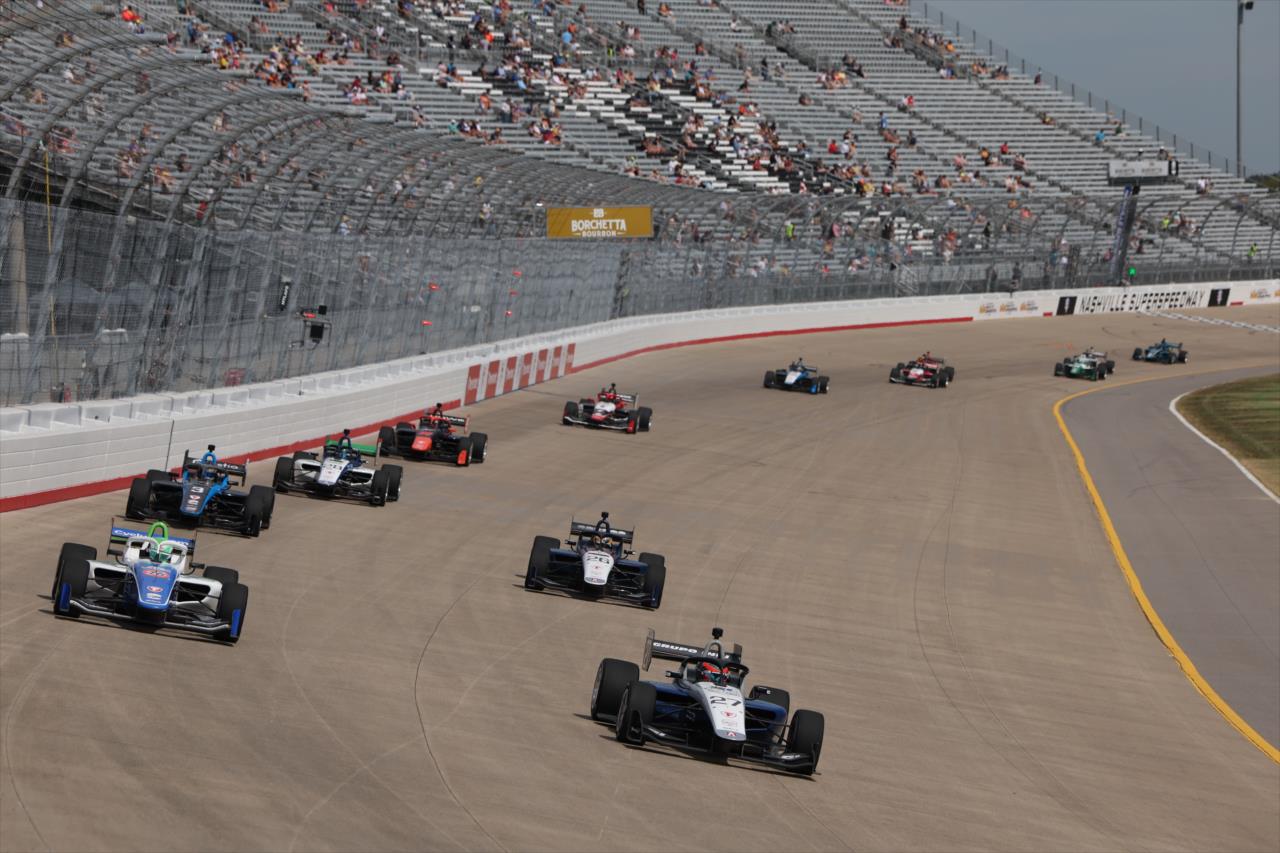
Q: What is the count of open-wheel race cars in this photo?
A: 11